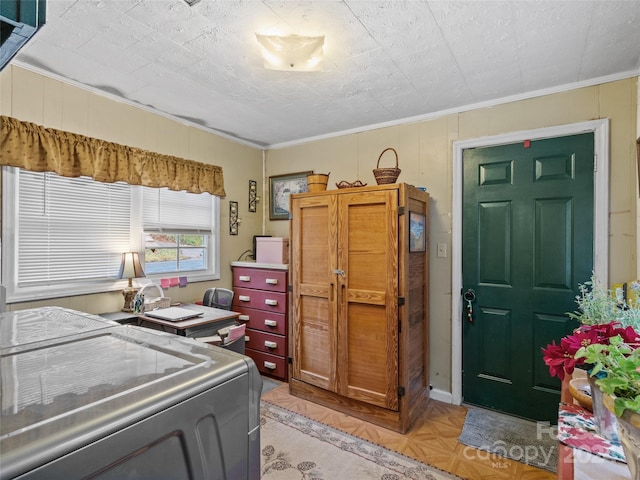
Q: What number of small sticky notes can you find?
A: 3